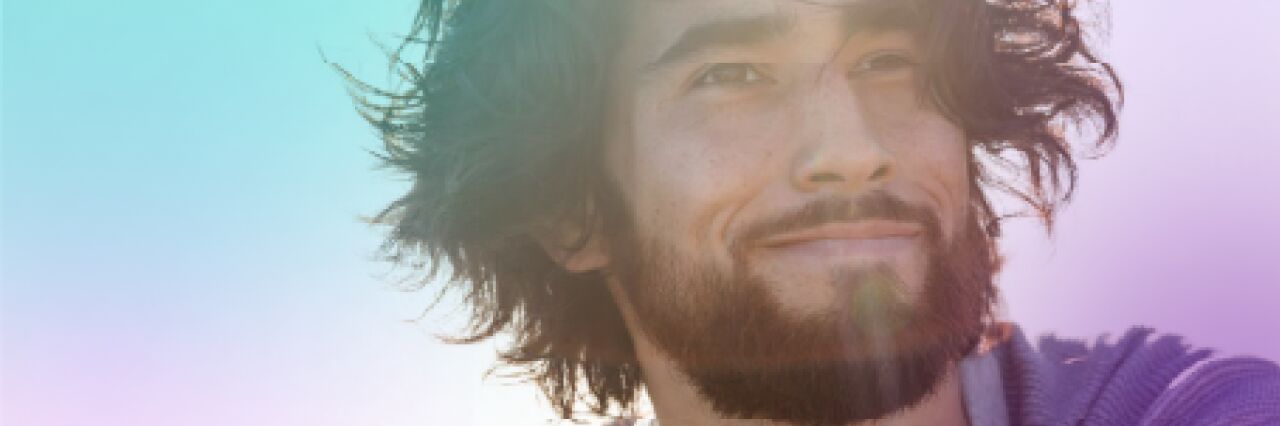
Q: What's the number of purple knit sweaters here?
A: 1